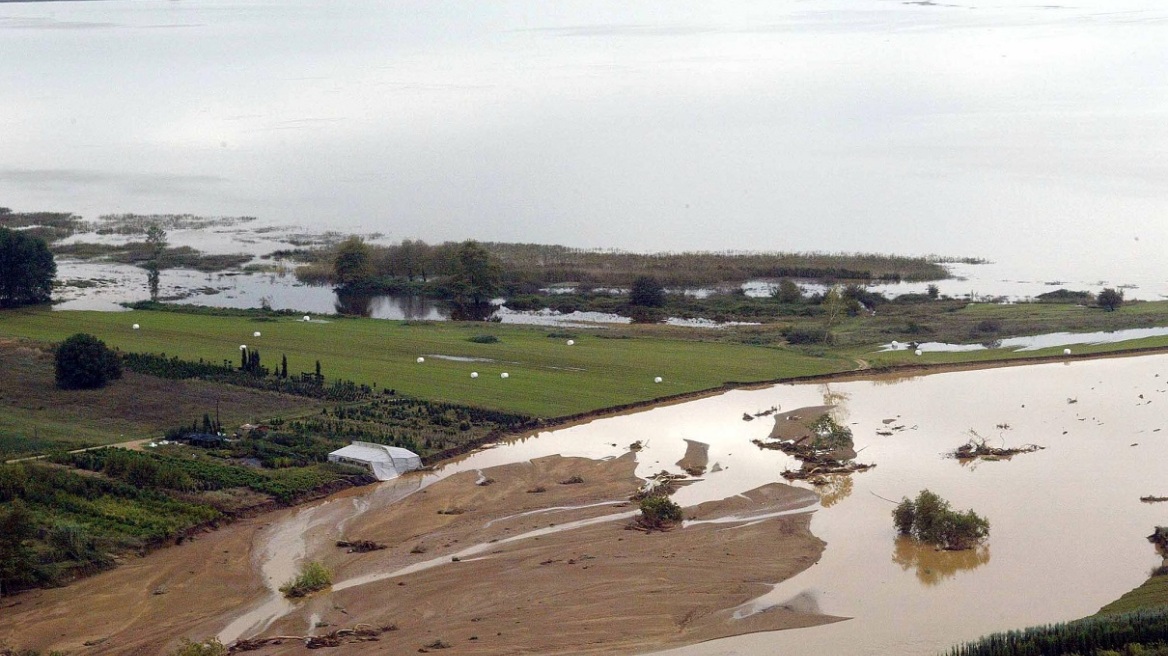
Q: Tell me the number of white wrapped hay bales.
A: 12